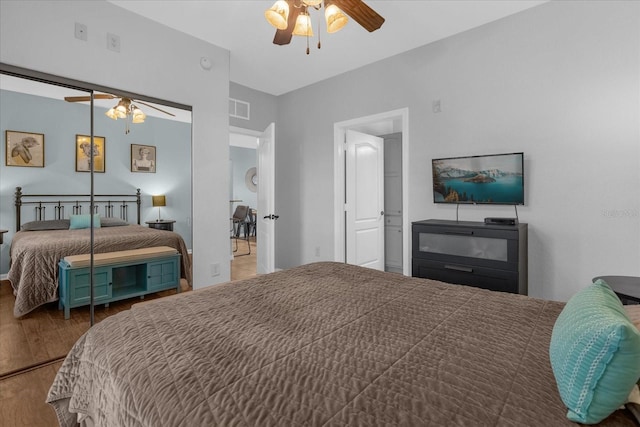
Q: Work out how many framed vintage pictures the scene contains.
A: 3